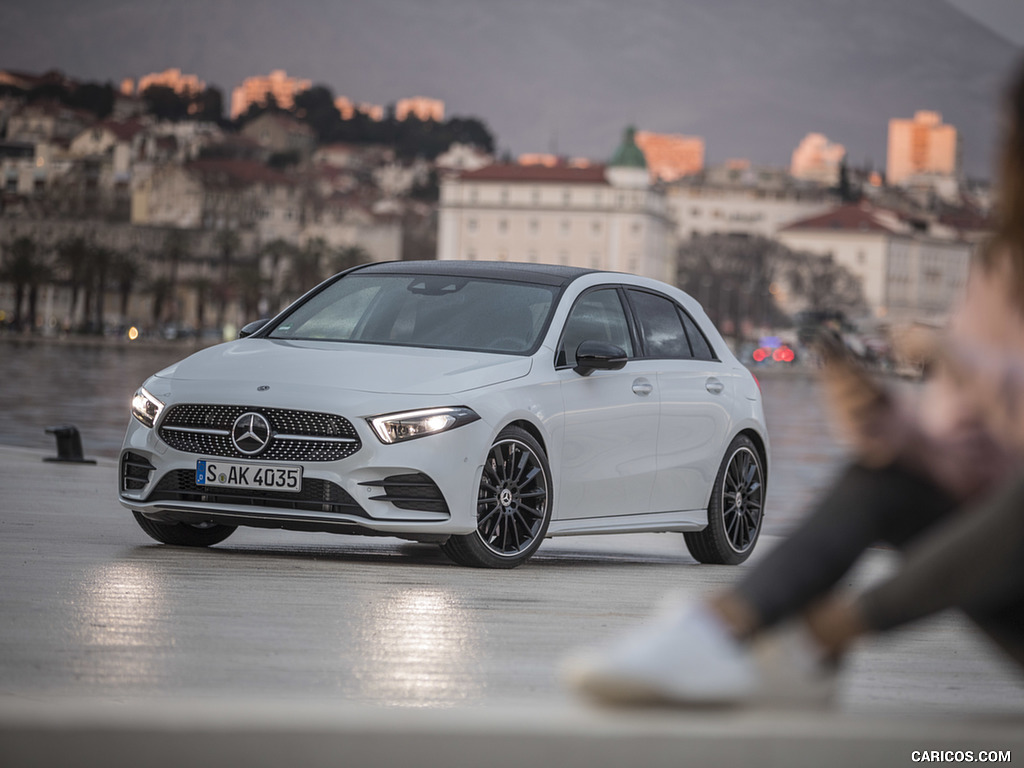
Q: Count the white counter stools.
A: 0